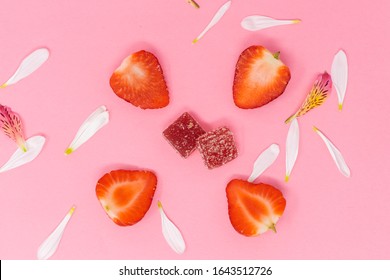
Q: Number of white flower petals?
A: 11